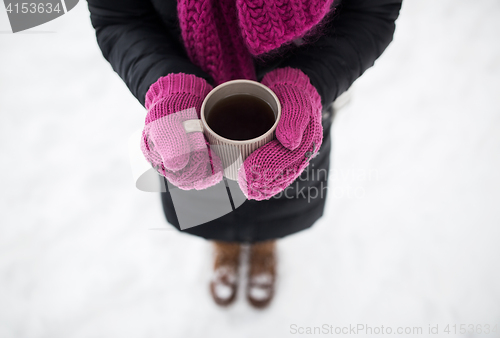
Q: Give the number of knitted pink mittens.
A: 2